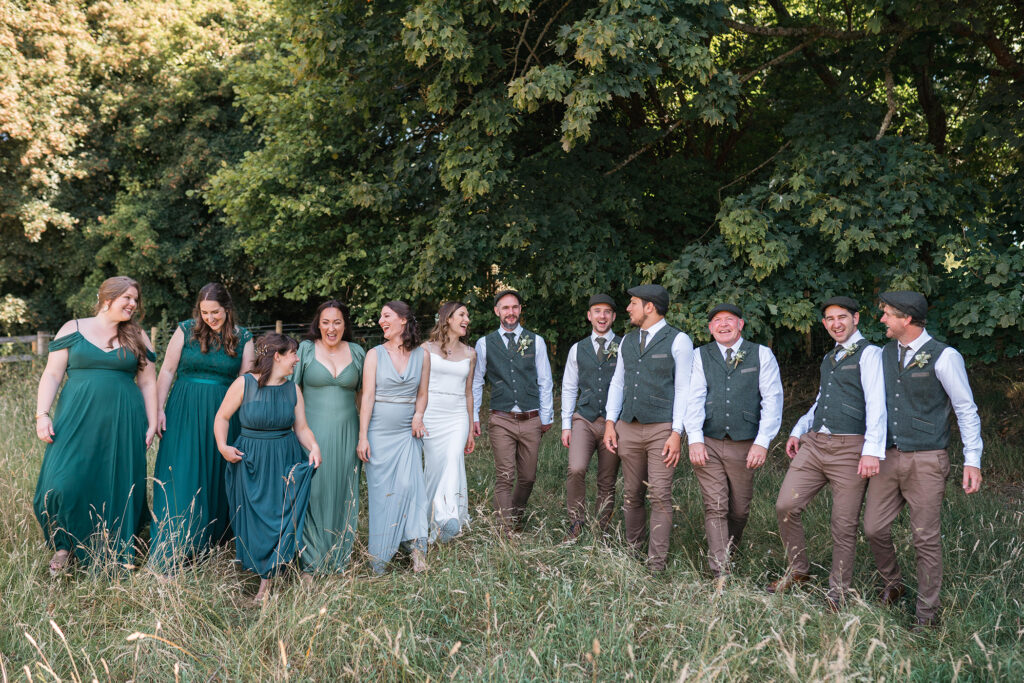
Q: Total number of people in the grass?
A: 12